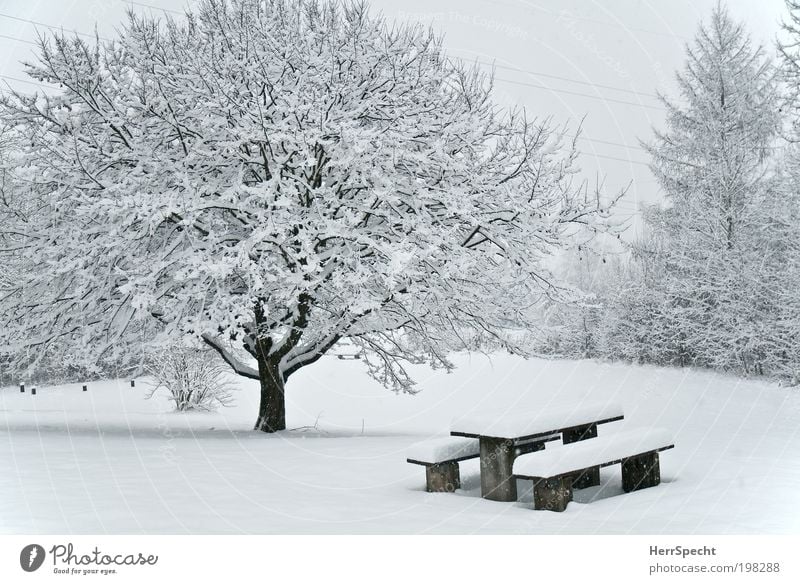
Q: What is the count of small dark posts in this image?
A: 4